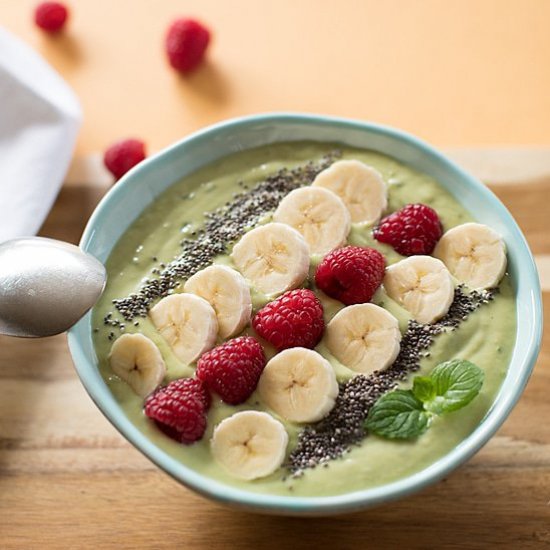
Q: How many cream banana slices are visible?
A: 11